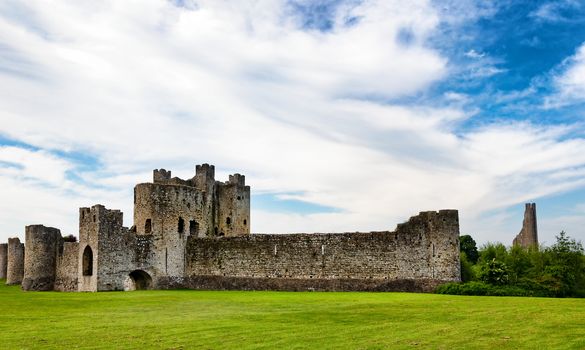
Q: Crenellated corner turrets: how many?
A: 3